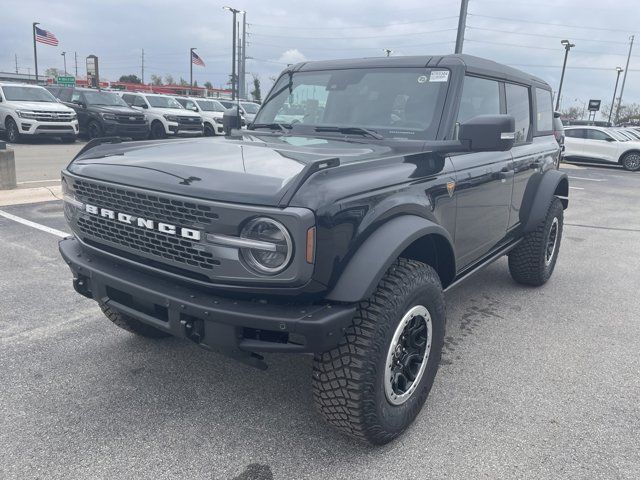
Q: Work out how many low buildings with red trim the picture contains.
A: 1